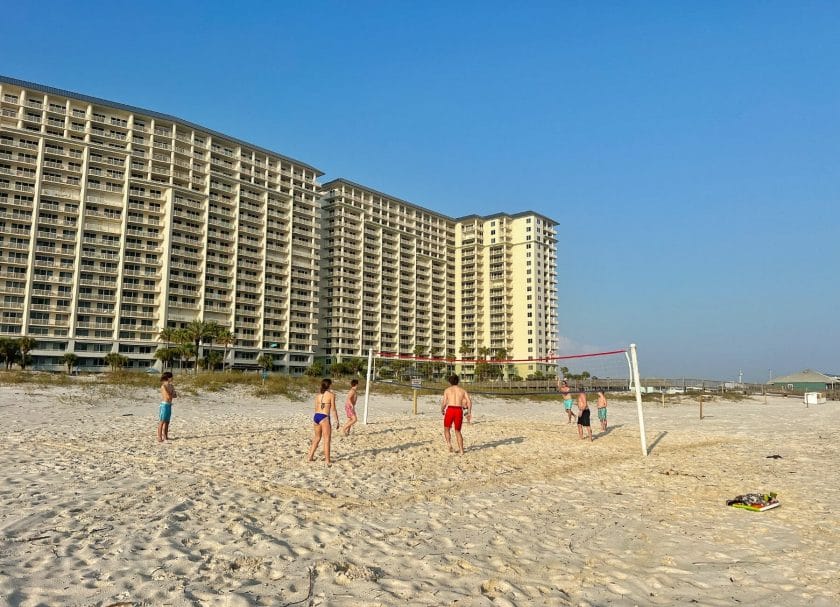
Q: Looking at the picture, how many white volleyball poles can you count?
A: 2